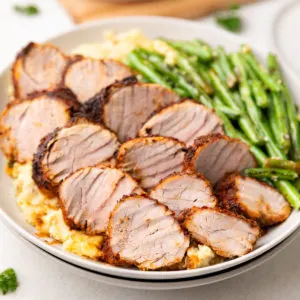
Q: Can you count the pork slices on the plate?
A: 13